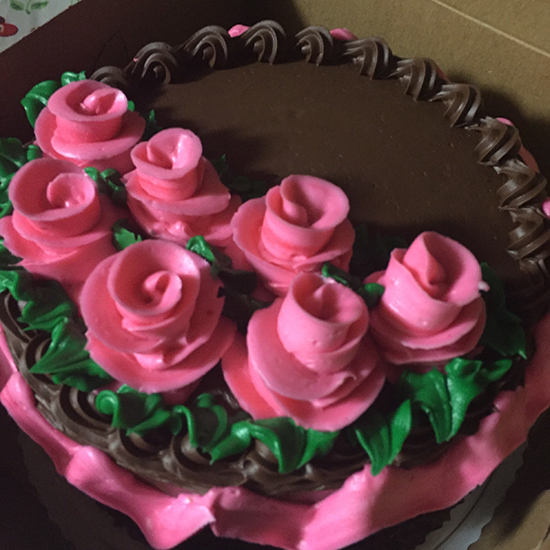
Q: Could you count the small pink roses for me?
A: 7